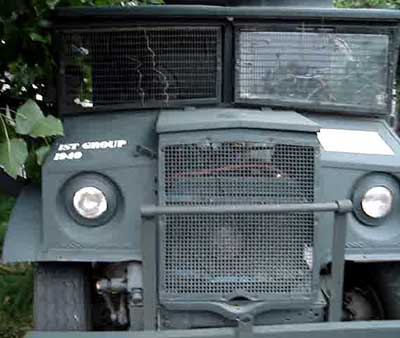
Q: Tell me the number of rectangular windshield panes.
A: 2